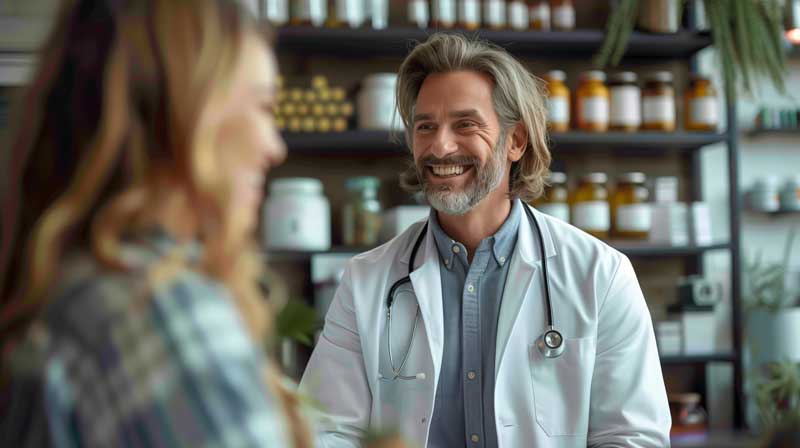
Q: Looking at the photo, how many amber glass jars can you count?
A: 8